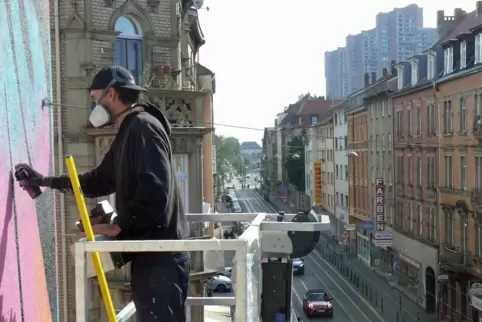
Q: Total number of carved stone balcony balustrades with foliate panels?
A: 1